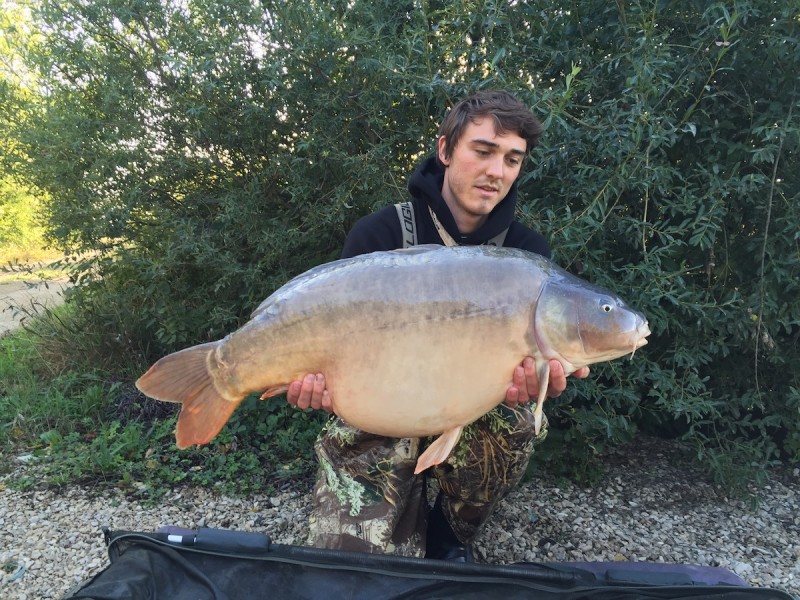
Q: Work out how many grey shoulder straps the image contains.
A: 2